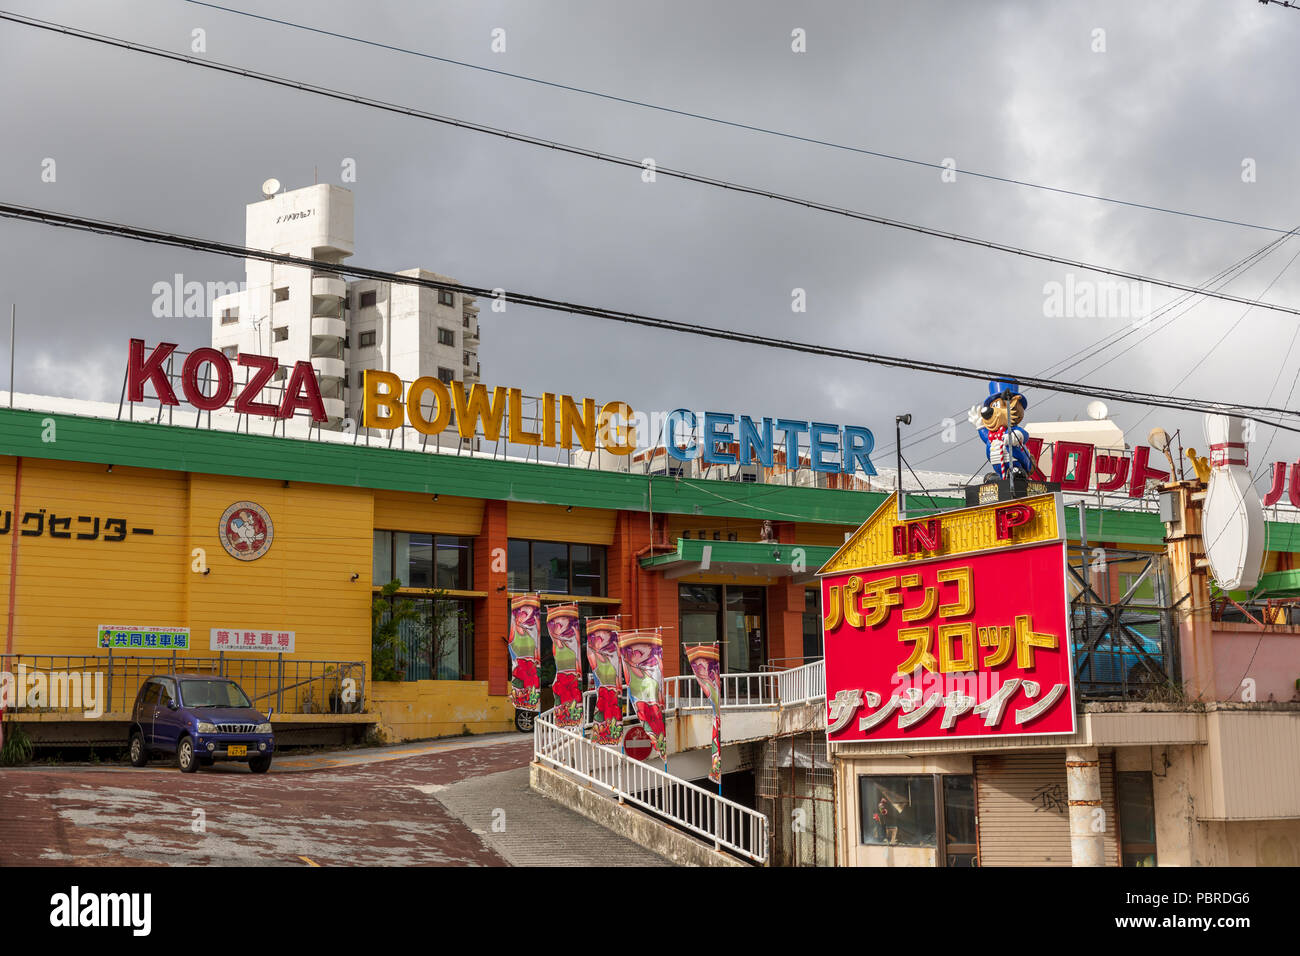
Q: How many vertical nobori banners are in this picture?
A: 5